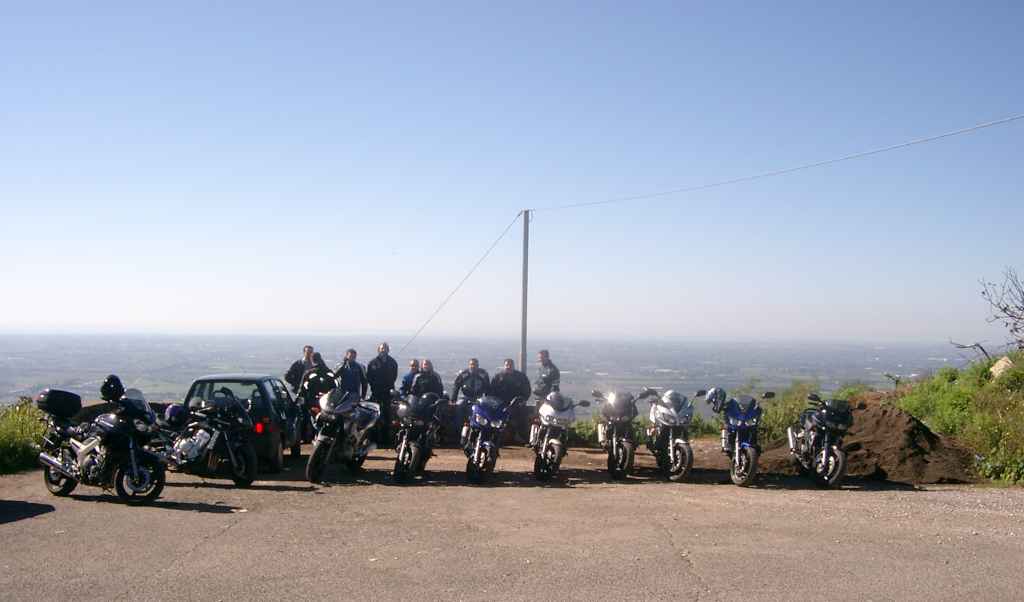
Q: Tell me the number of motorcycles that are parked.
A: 10